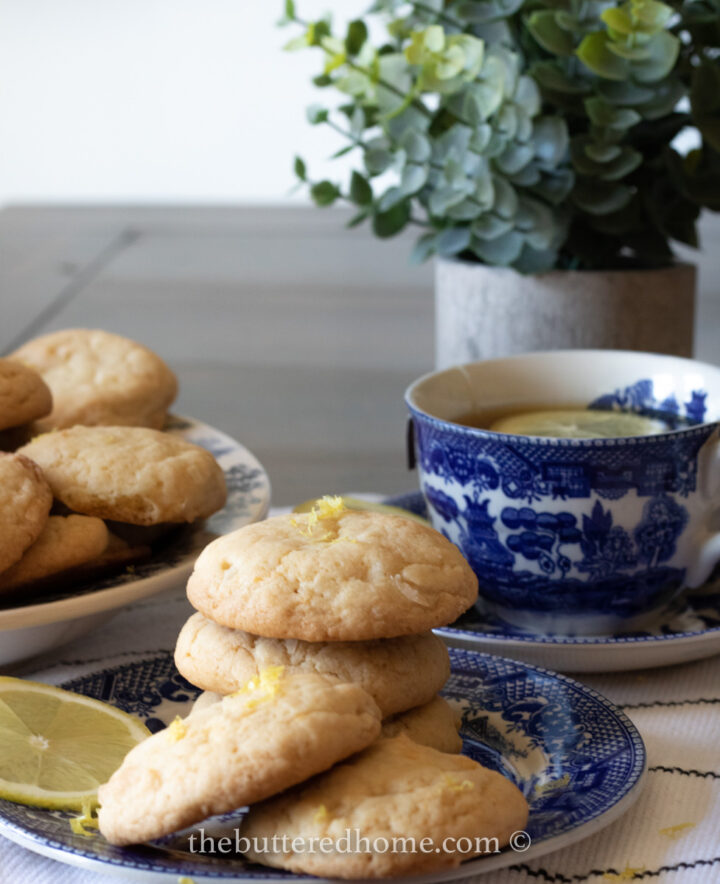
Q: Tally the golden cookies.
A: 11